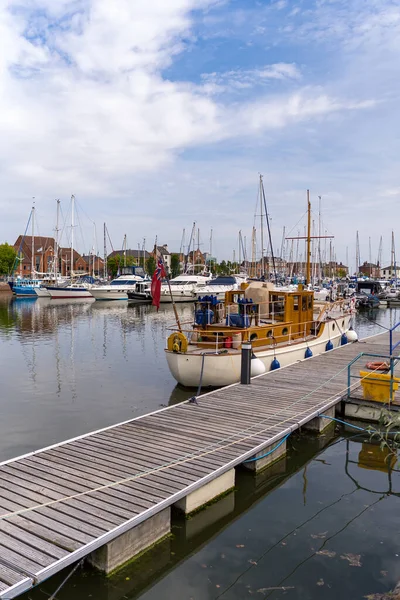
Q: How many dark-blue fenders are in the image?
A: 4